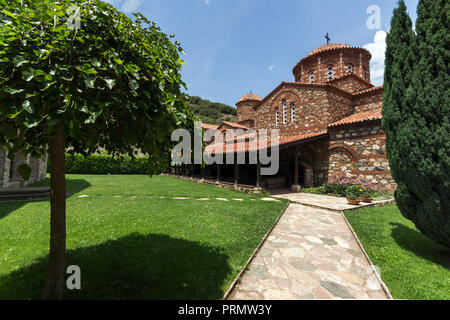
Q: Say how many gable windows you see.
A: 3